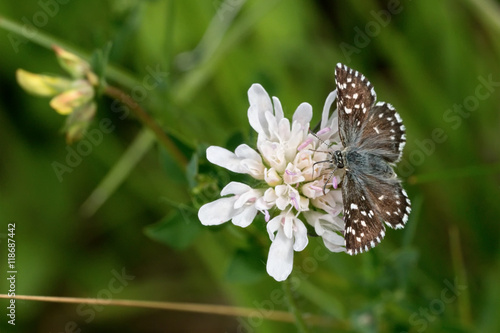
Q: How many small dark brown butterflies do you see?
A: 1